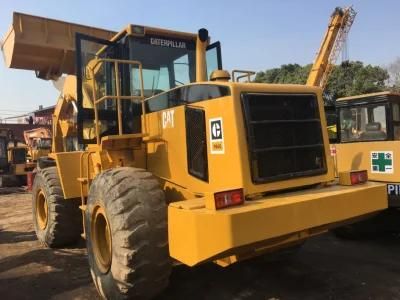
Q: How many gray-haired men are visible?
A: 0